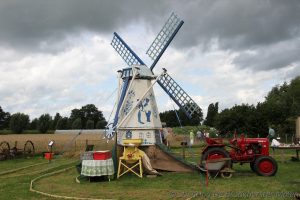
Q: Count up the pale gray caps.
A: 1